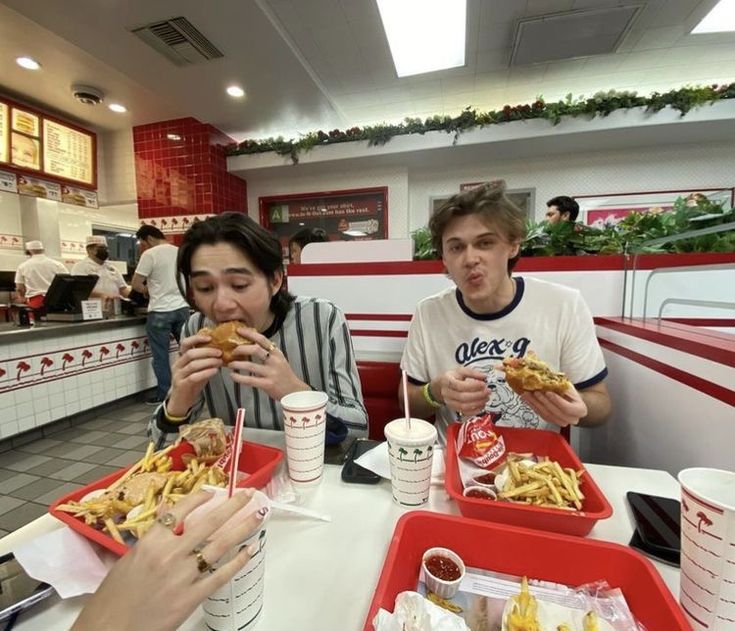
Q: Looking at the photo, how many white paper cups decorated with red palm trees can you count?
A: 2